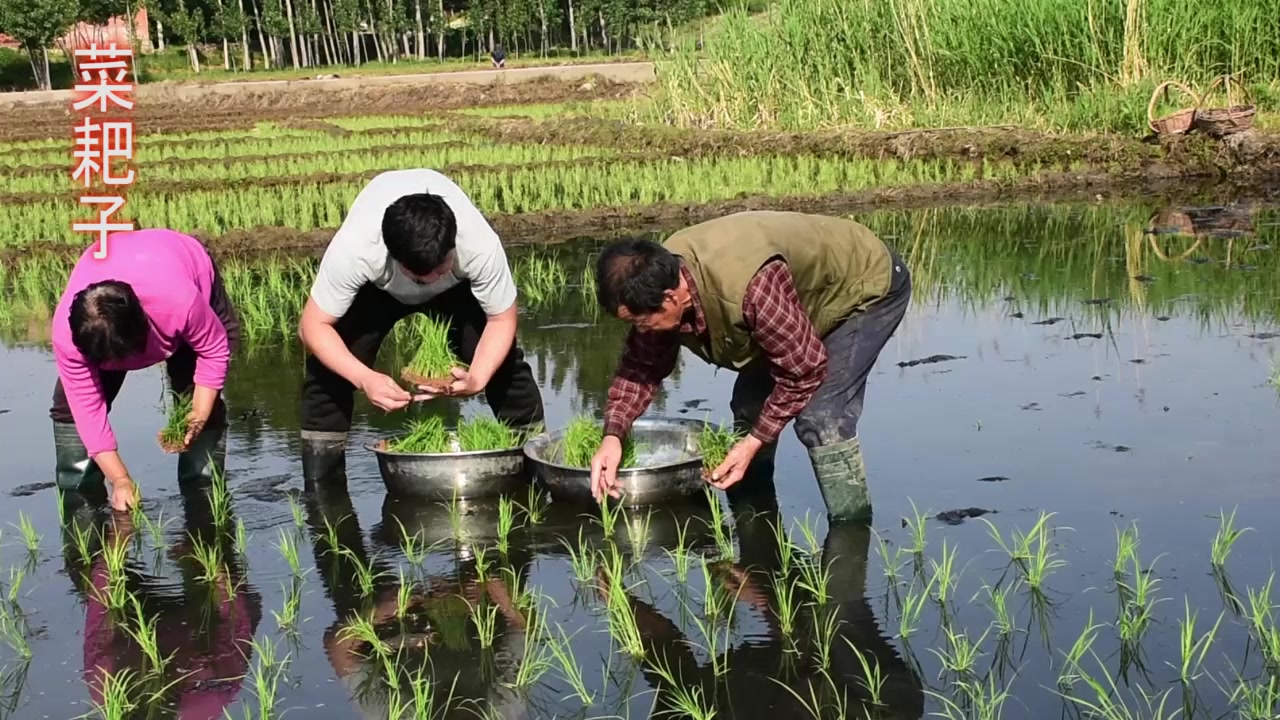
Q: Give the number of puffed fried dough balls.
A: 0